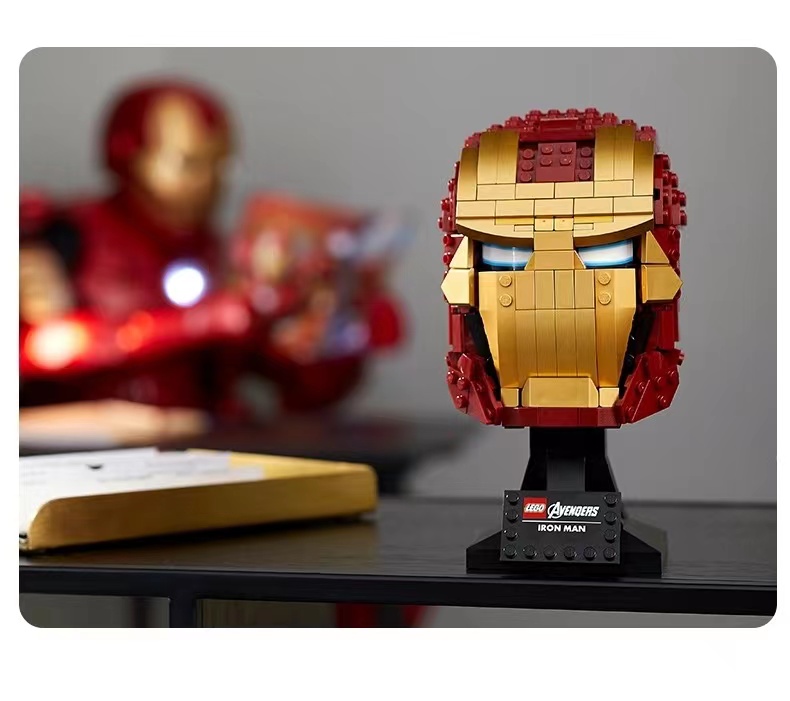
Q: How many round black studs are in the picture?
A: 12